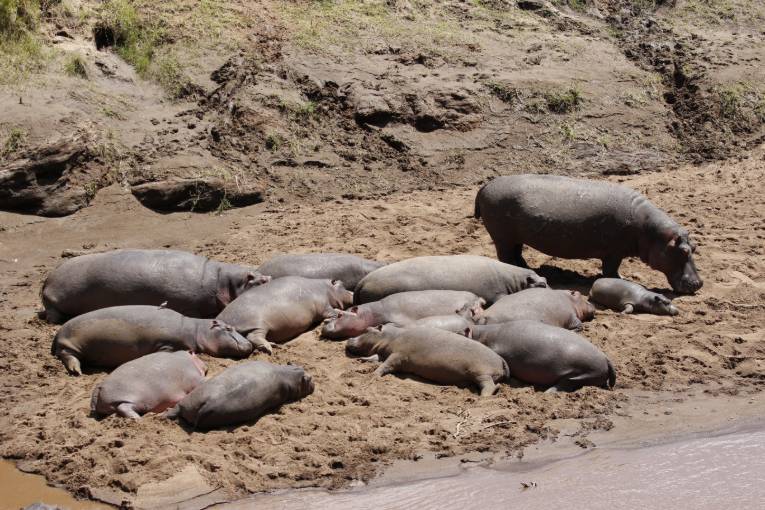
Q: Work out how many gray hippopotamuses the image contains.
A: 14